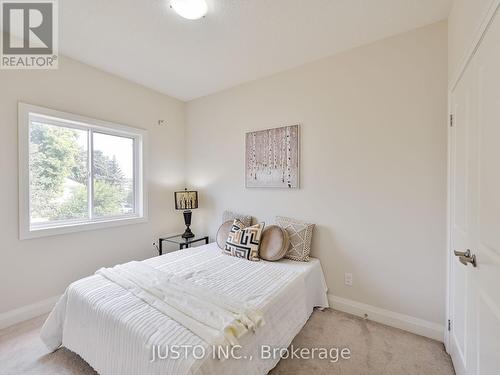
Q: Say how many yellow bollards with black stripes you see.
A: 0